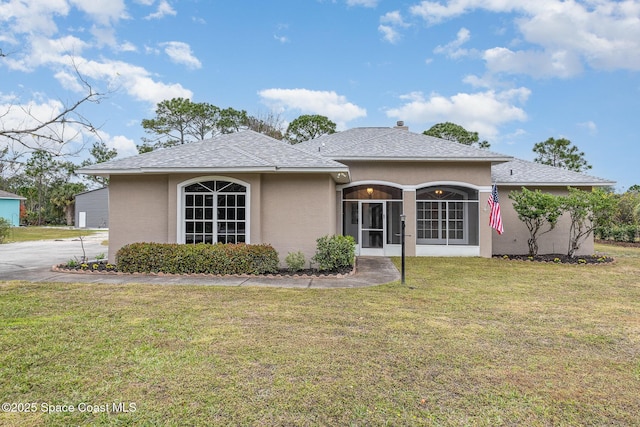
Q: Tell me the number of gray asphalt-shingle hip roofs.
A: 3